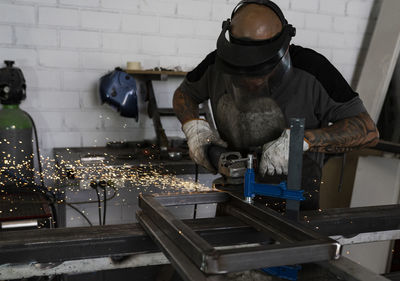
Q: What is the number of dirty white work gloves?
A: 2